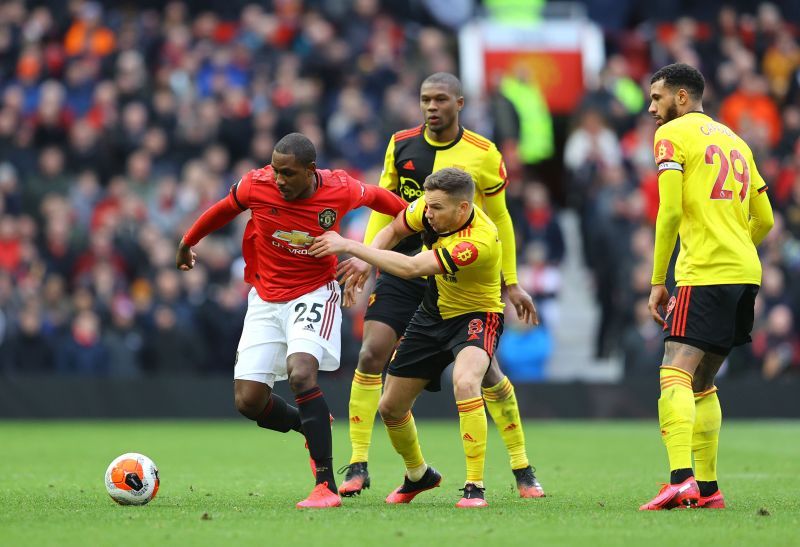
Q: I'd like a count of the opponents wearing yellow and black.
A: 3